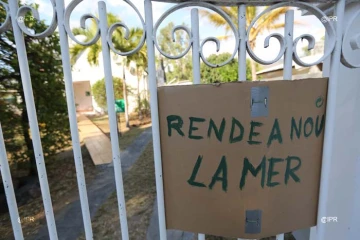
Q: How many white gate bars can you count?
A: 9